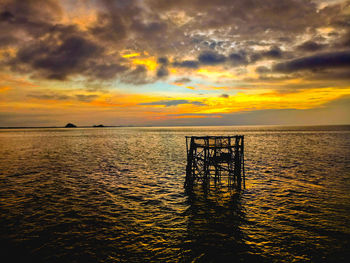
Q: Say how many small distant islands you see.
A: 2